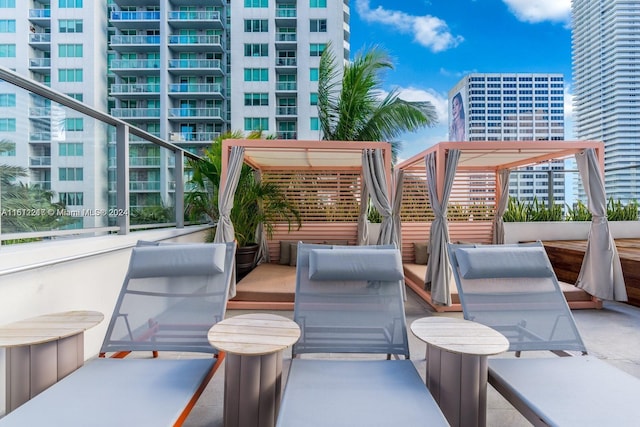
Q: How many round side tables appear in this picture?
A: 3